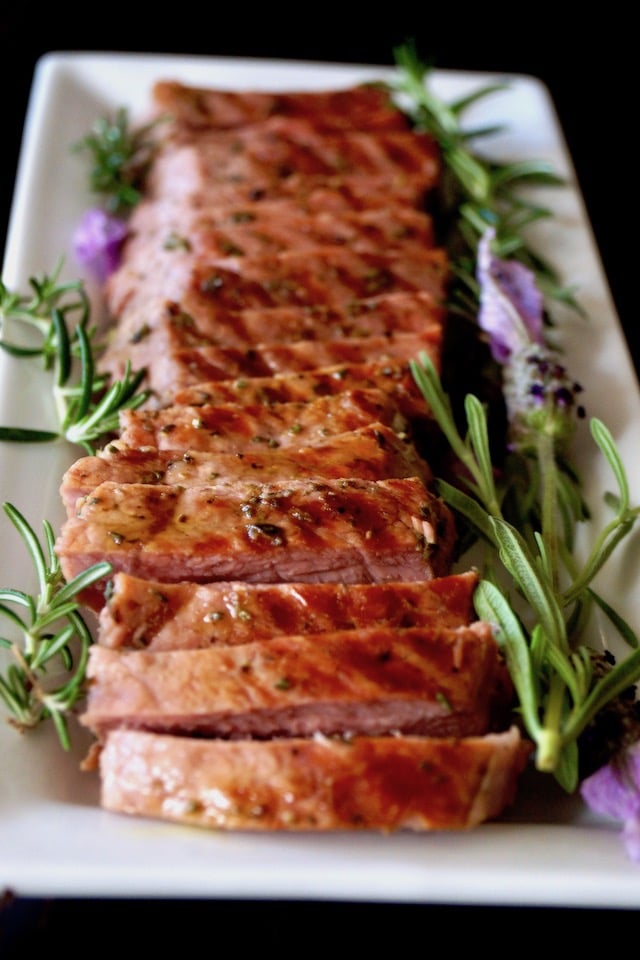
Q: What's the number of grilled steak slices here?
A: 14